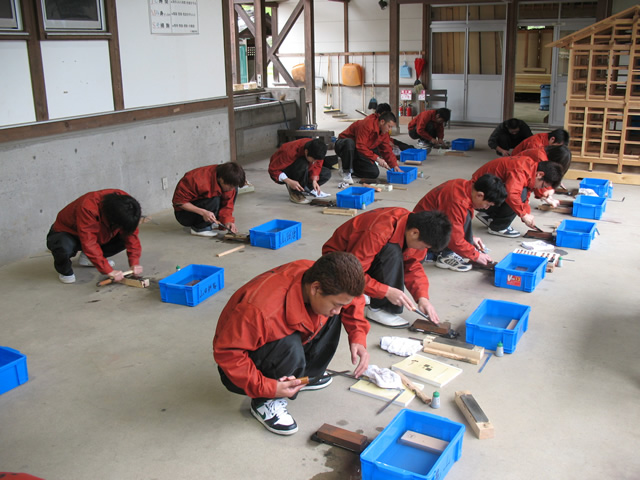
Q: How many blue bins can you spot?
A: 13